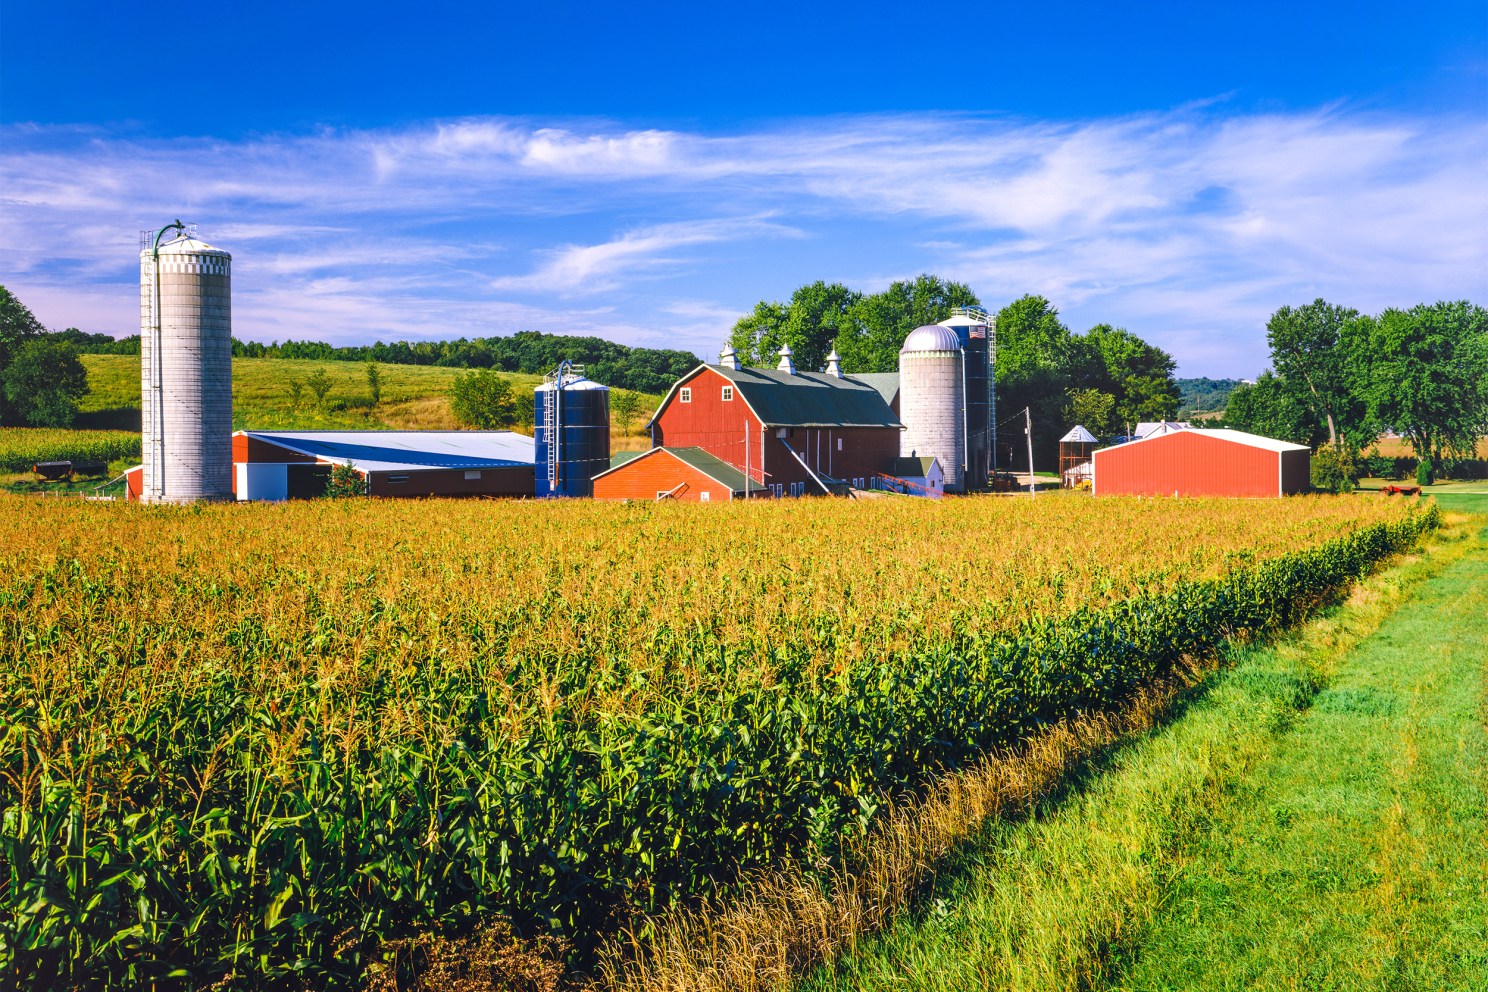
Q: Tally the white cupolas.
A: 3